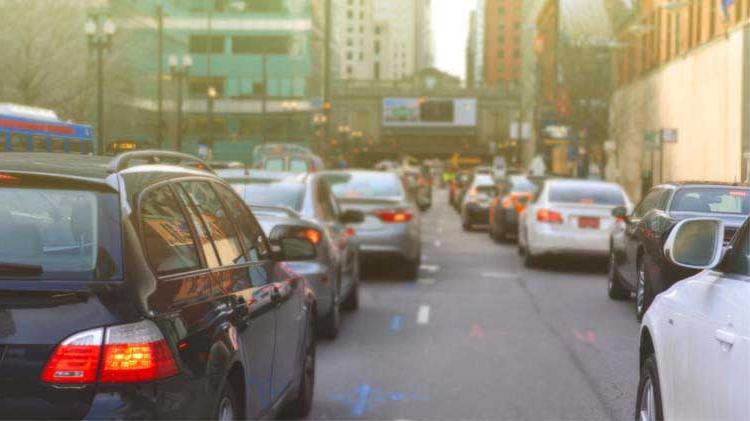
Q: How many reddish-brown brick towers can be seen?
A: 1